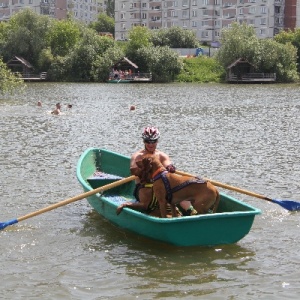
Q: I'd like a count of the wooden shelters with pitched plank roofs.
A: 3